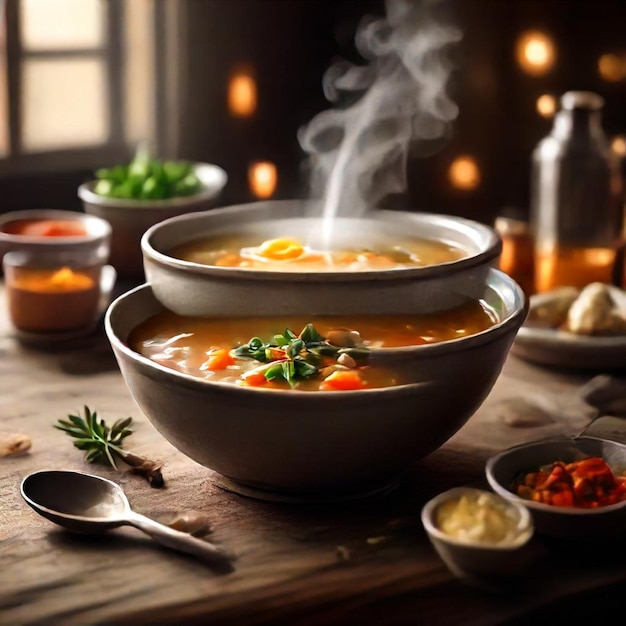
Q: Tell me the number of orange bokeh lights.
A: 7